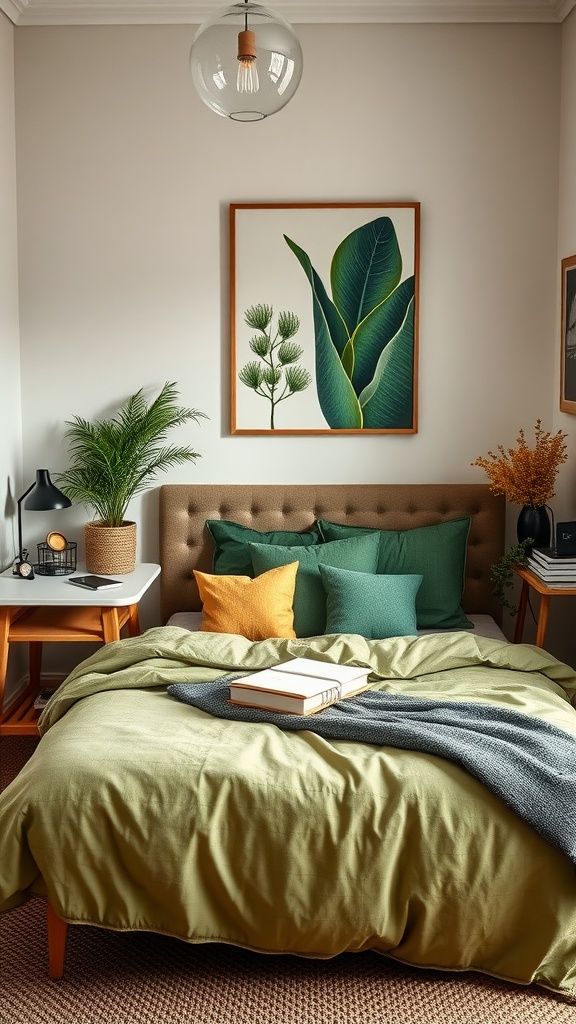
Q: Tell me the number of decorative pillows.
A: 5